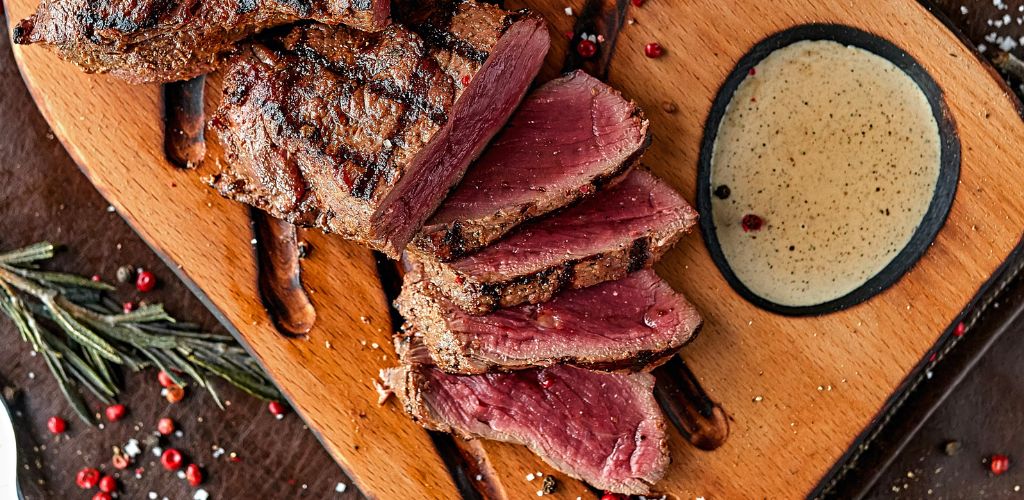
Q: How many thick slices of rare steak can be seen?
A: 4